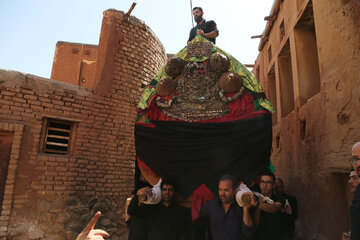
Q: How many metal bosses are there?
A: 4